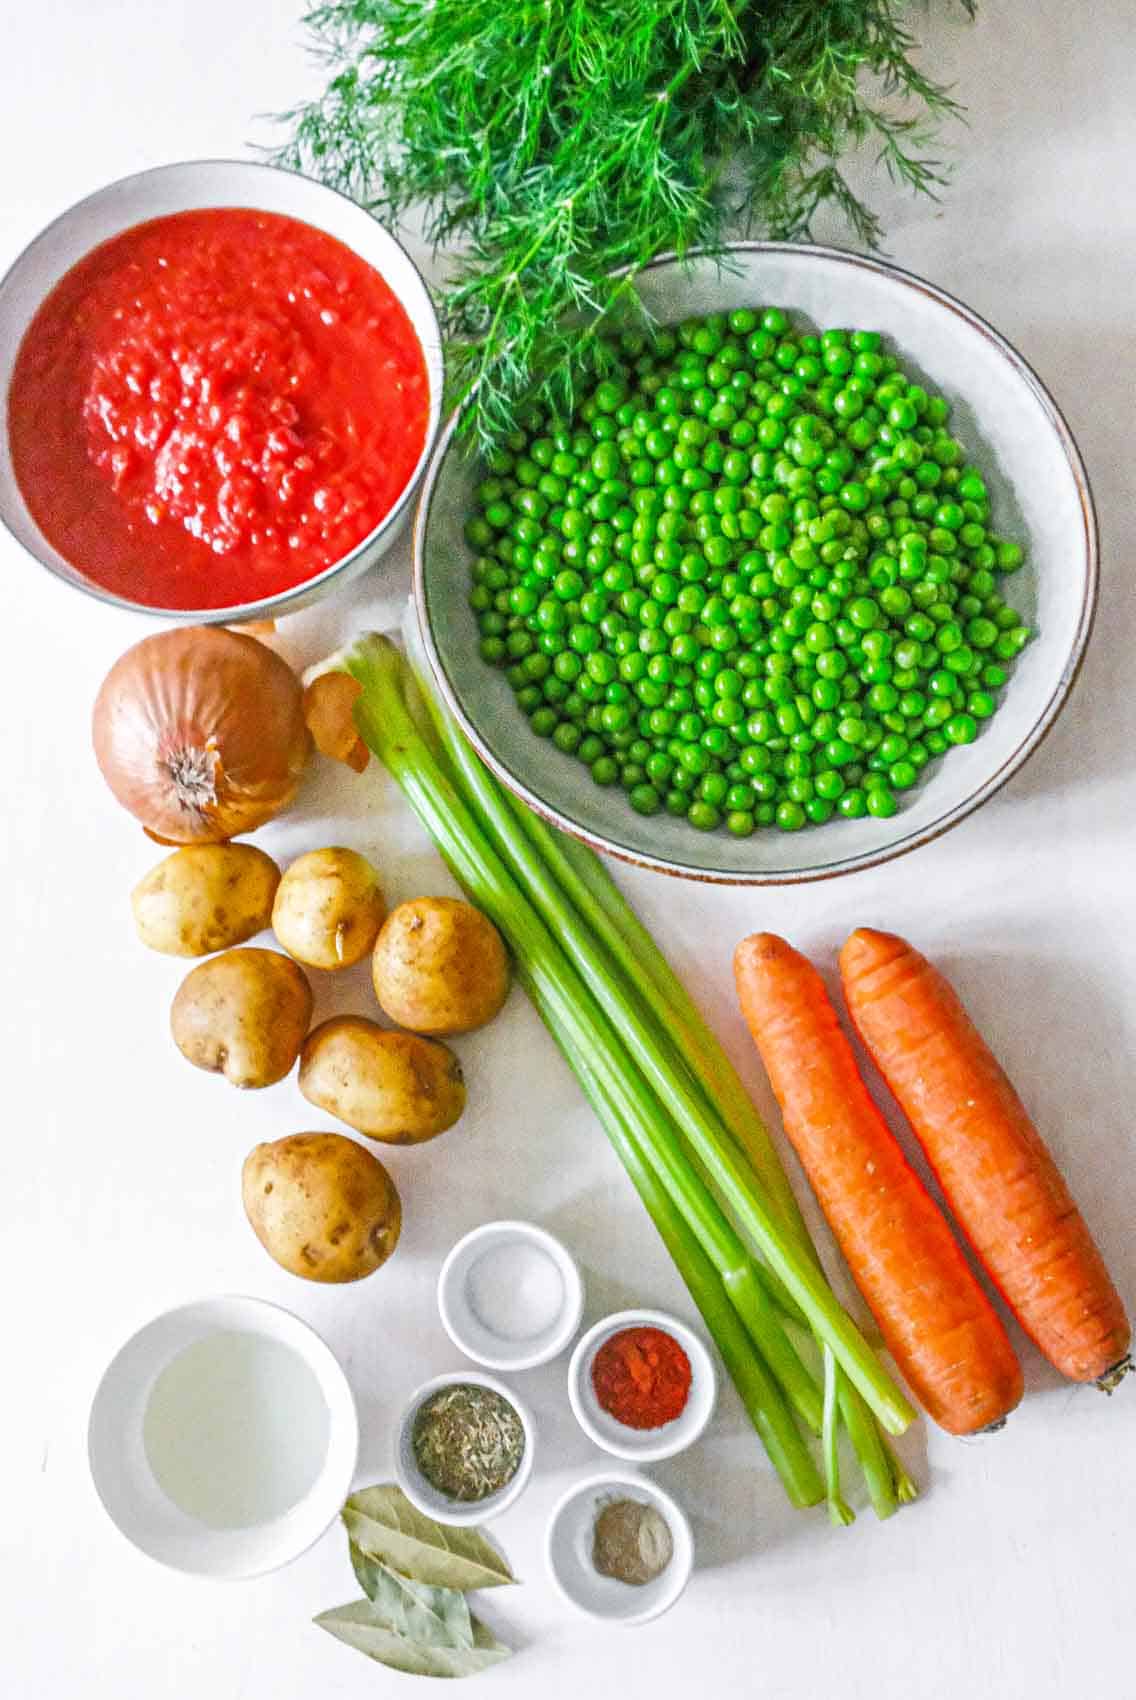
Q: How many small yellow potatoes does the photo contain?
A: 6